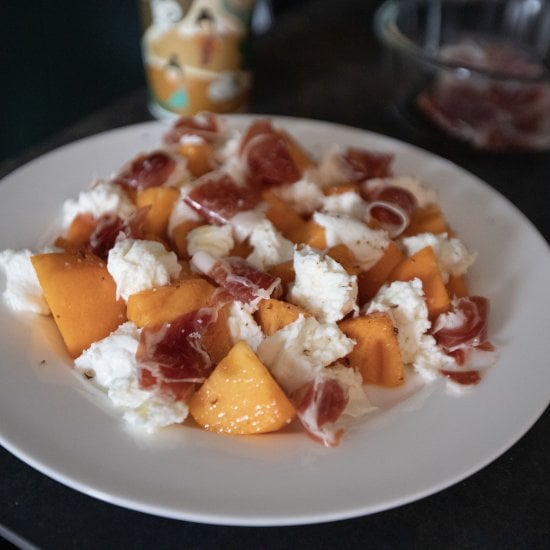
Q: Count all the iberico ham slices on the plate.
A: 11